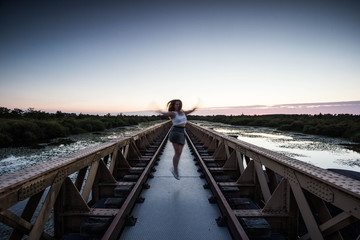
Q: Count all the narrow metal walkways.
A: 1